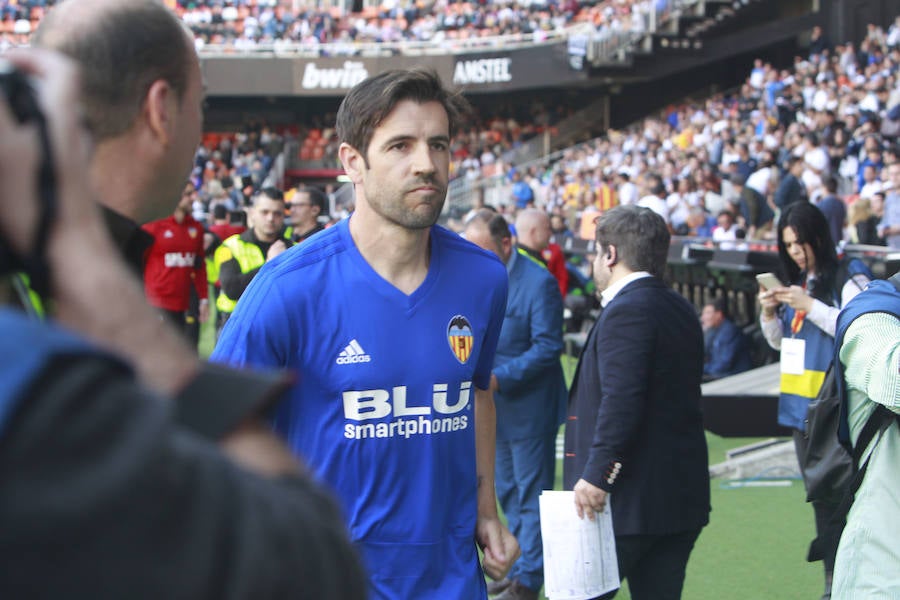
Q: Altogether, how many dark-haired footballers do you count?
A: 1